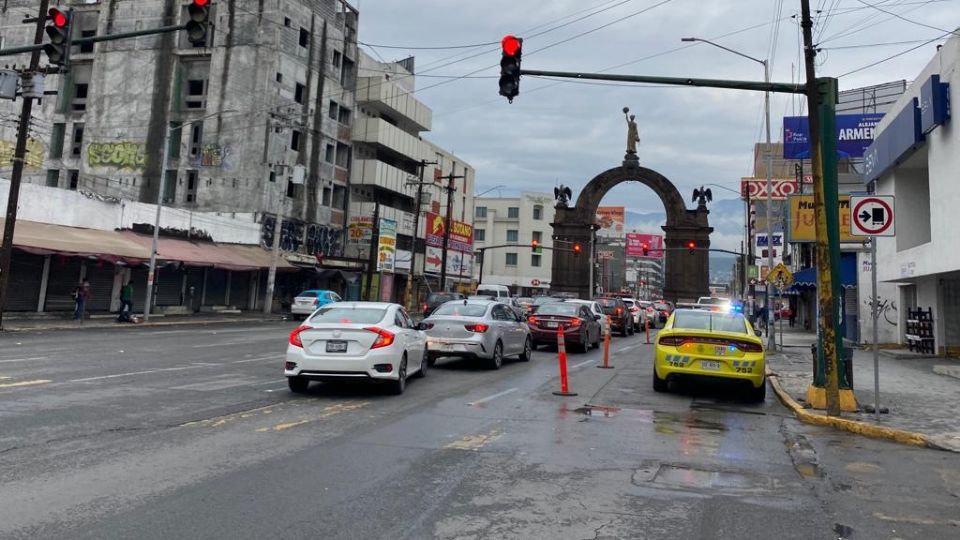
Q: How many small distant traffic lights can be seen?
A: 4